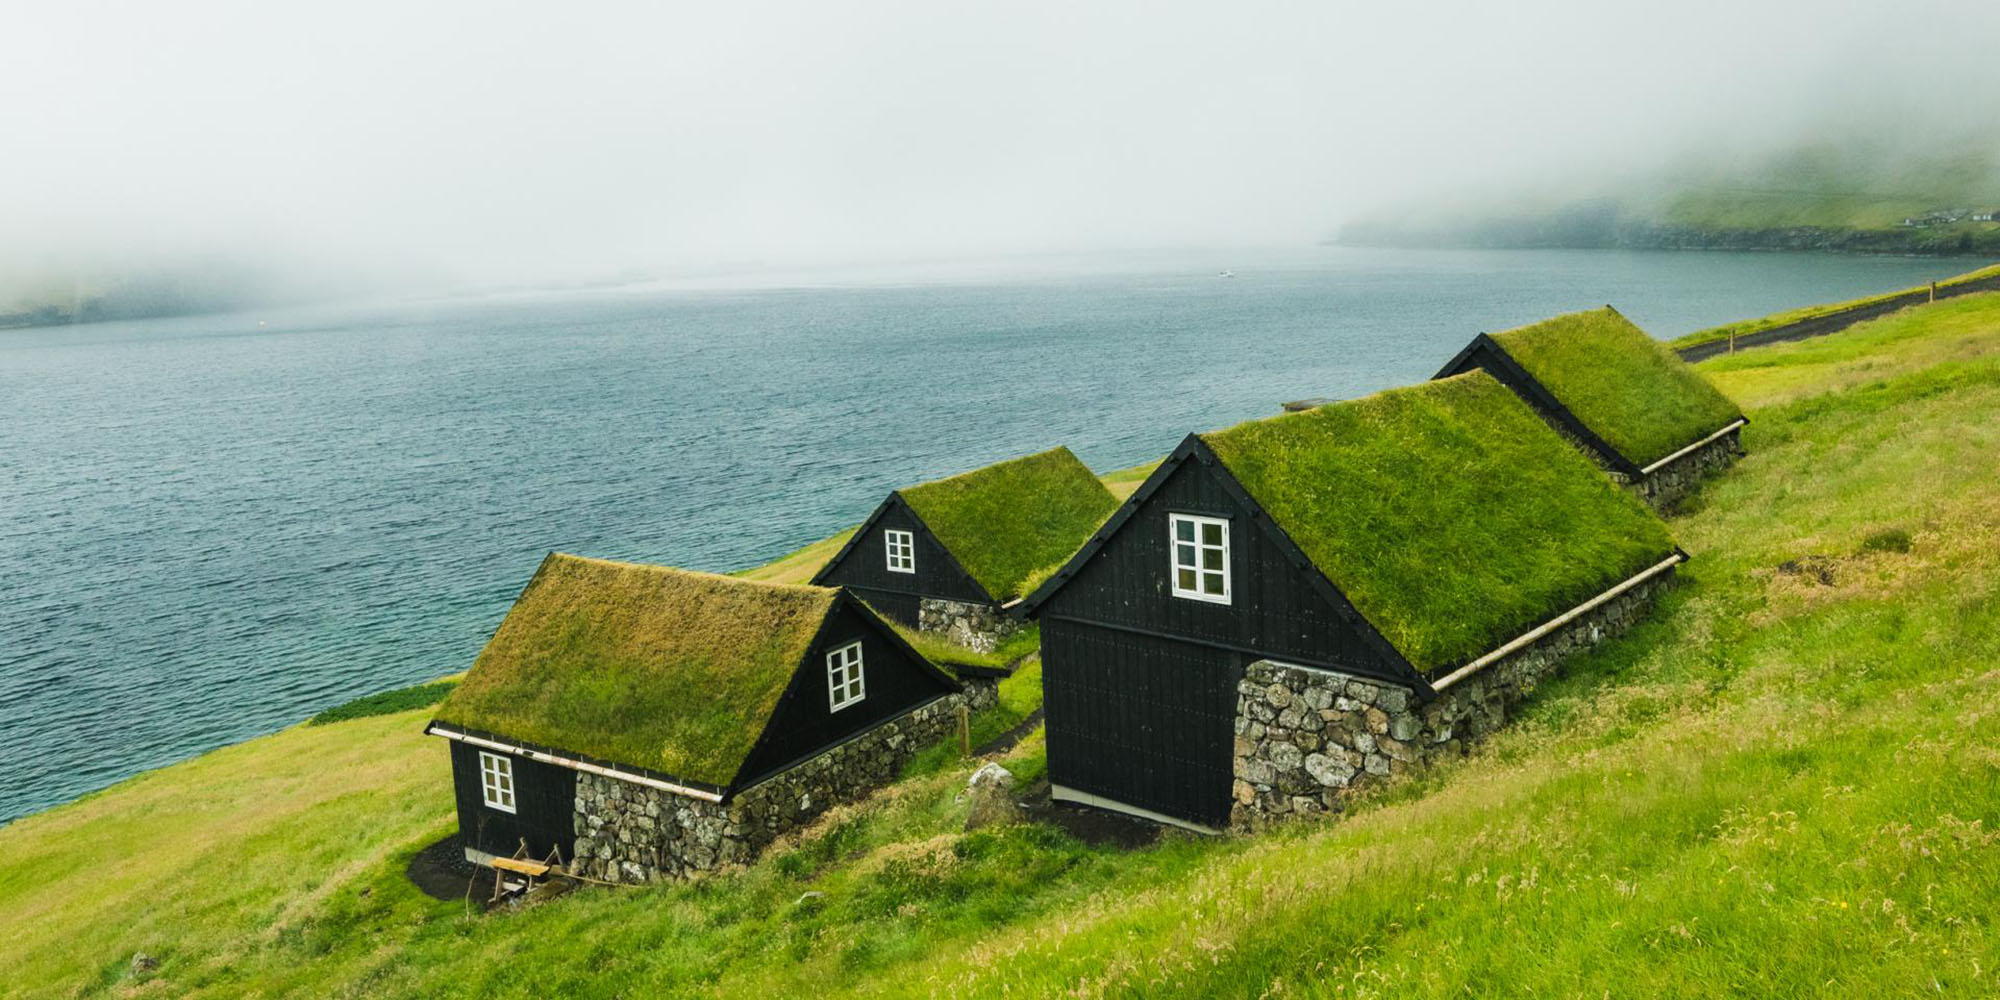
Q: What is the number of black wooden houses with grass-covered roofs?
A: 4